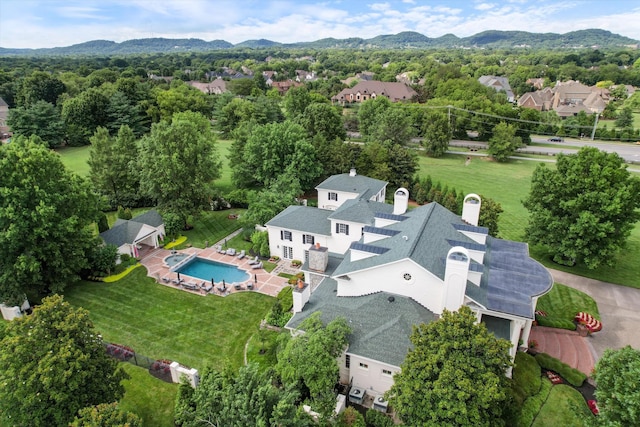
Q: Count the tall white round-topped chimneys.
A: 3